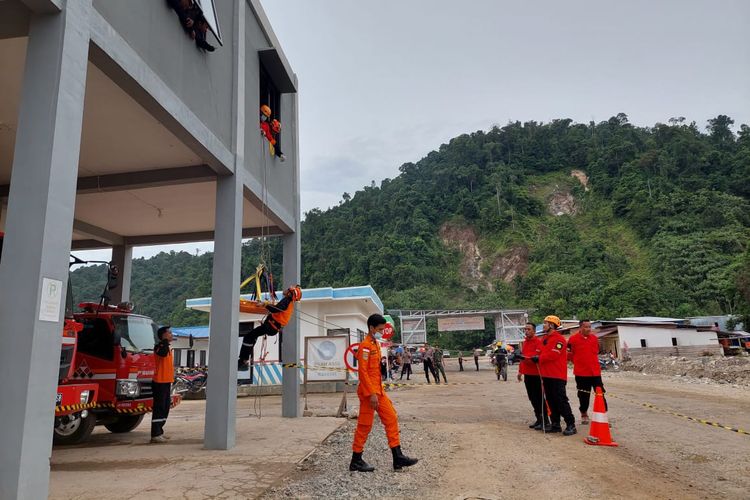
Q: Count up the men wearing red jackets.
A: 3